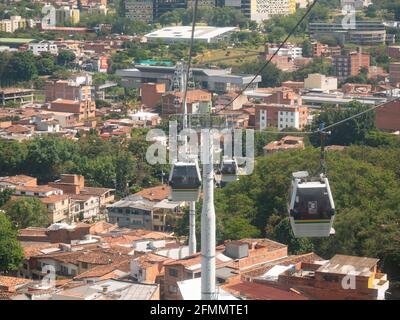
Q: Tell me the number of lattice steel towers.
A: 0